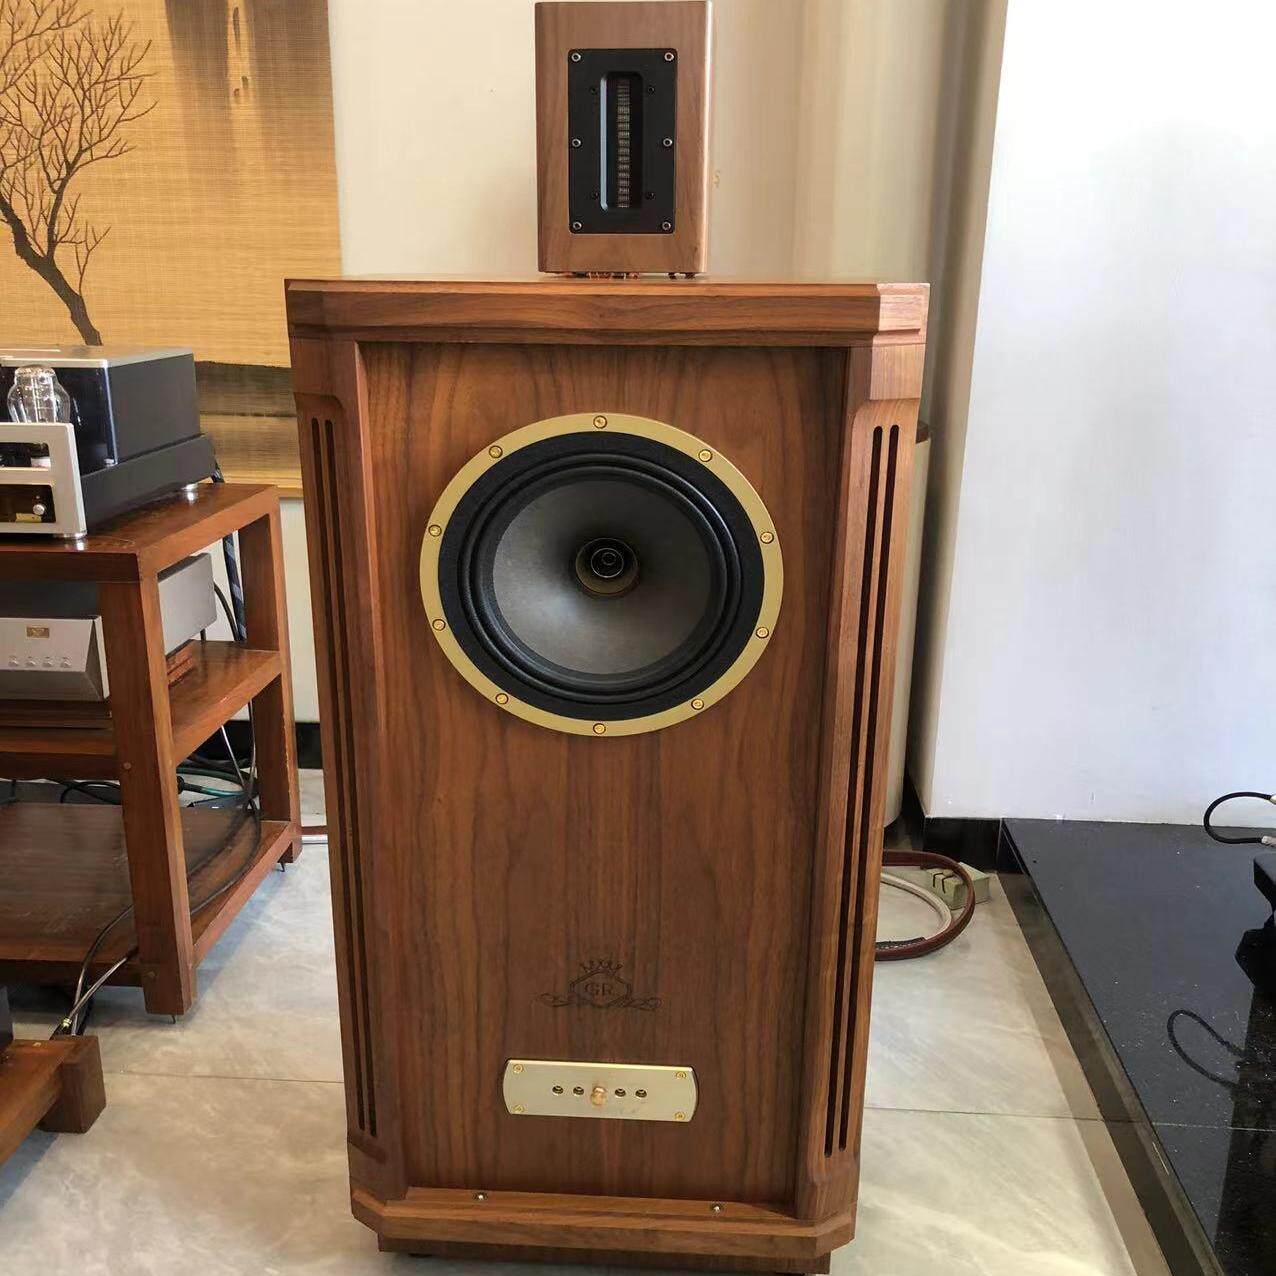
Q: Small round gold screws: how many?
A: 14